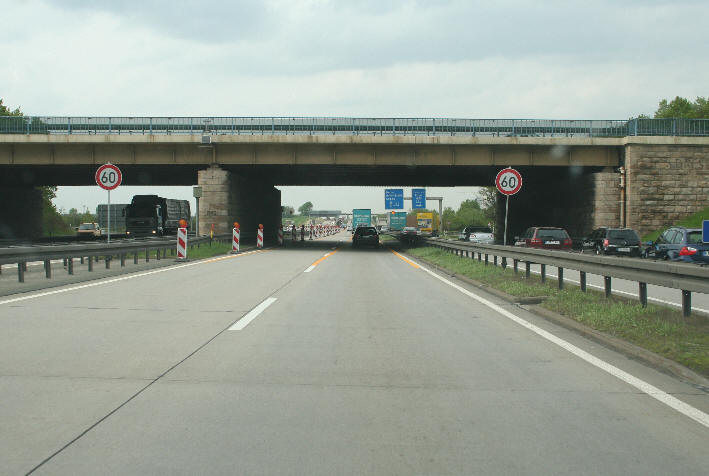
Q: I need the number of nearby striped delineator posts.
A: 3